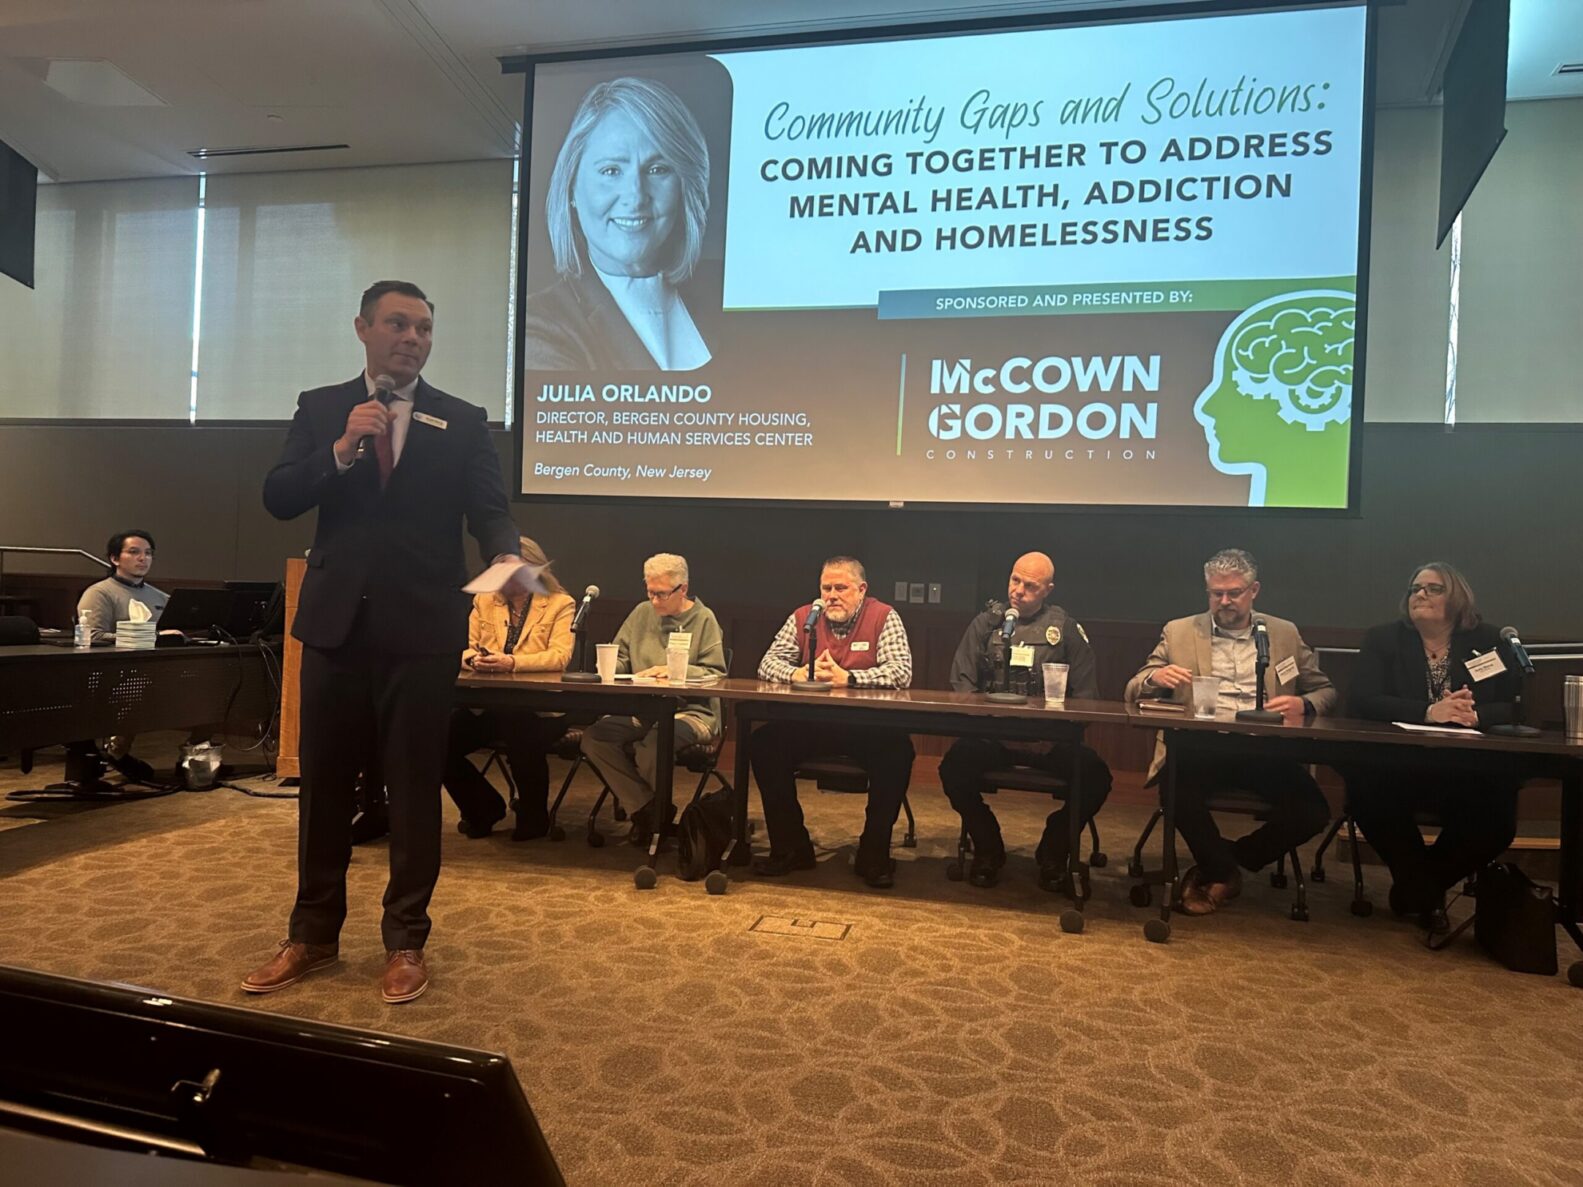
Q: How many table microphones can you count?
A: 5